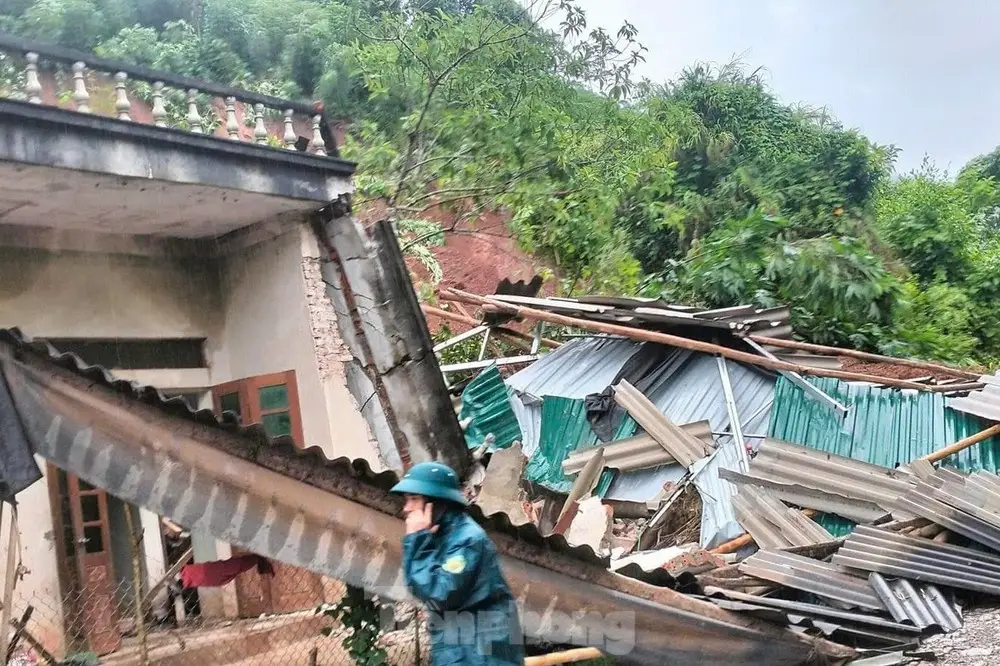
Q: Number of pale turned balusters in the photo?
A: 9